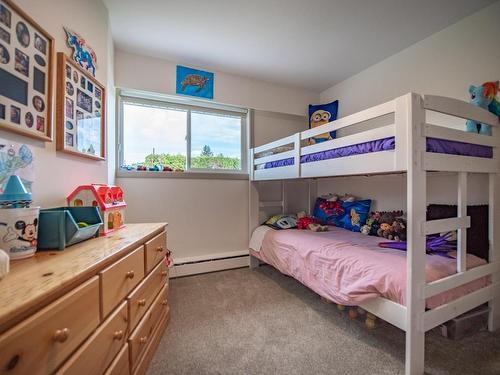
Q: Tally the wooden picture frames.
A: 2